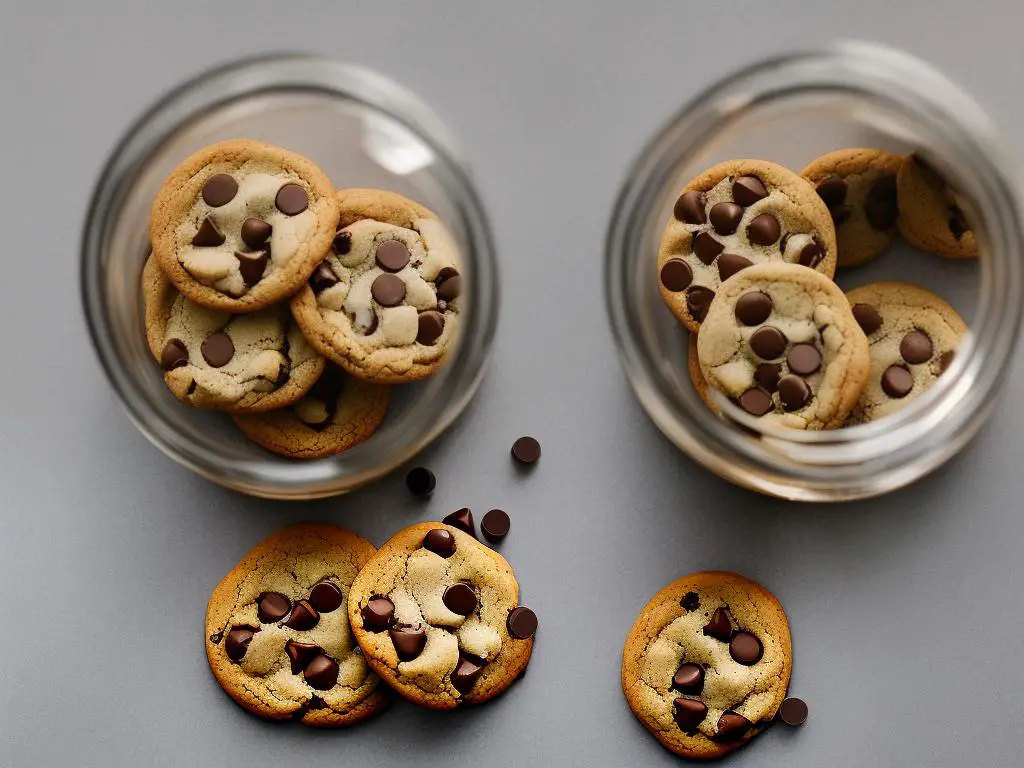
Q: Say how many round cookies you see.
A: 13